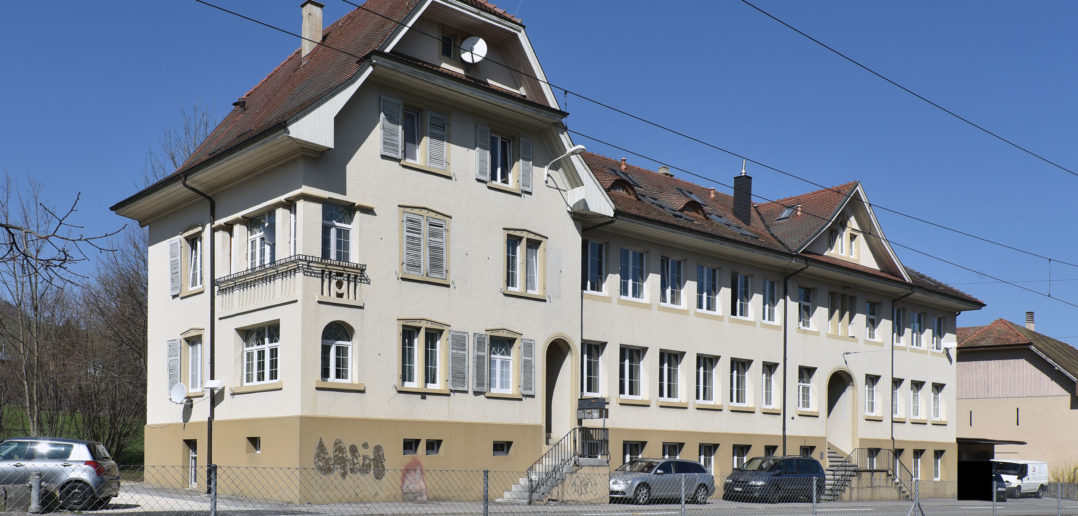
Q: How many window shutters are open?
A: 8